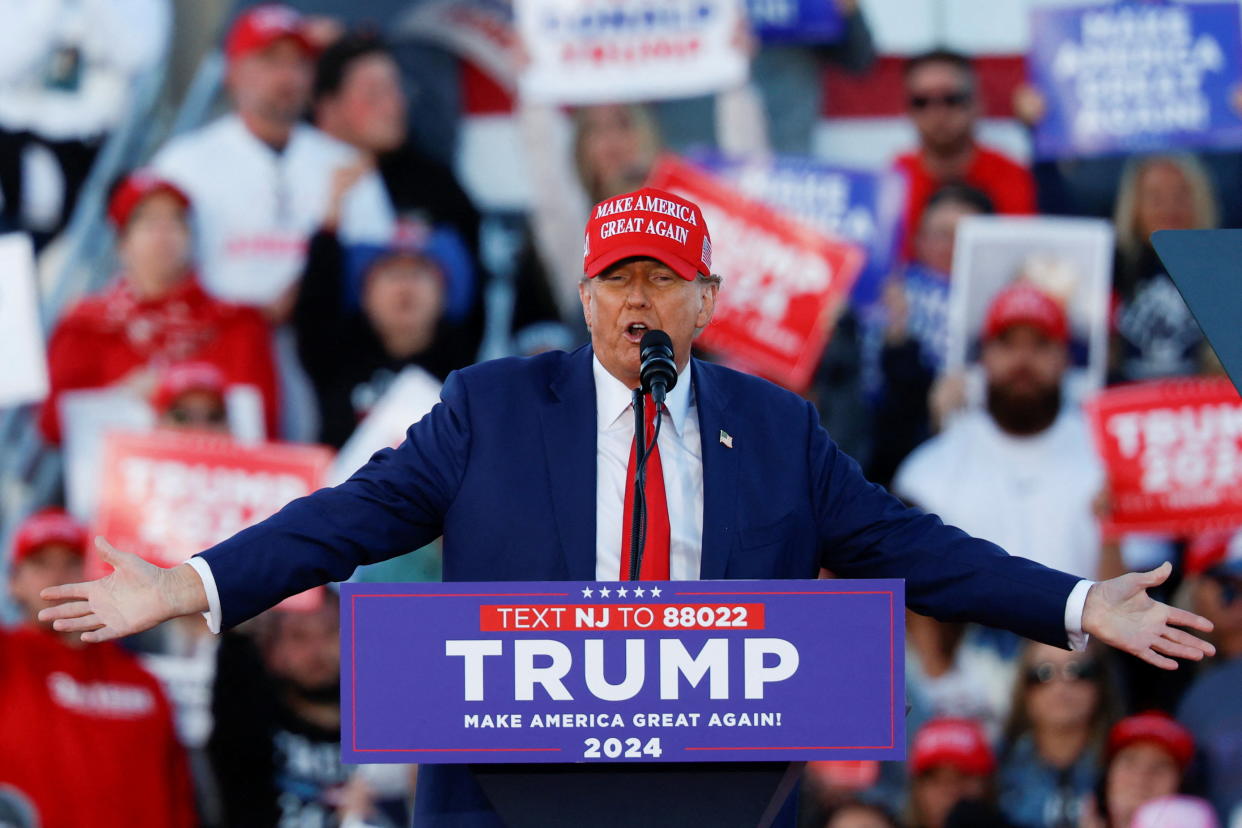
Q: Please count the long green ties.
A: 0